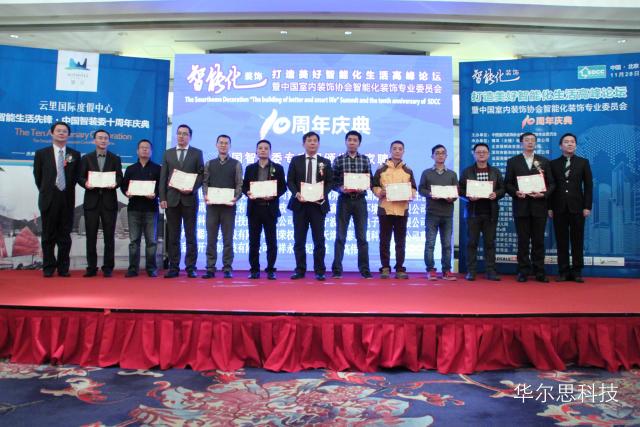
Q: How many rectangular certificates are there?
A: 11